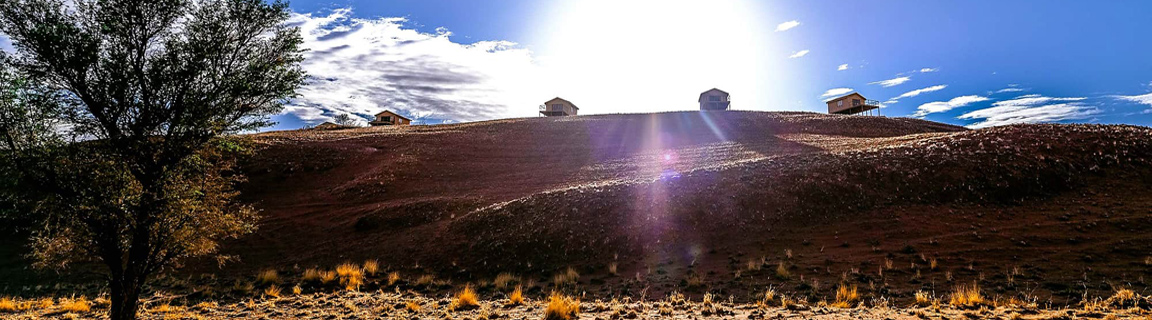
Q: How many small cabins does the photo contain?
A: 4